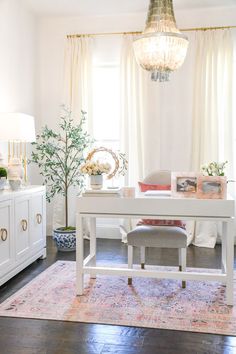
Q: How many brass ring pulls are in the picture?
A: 3